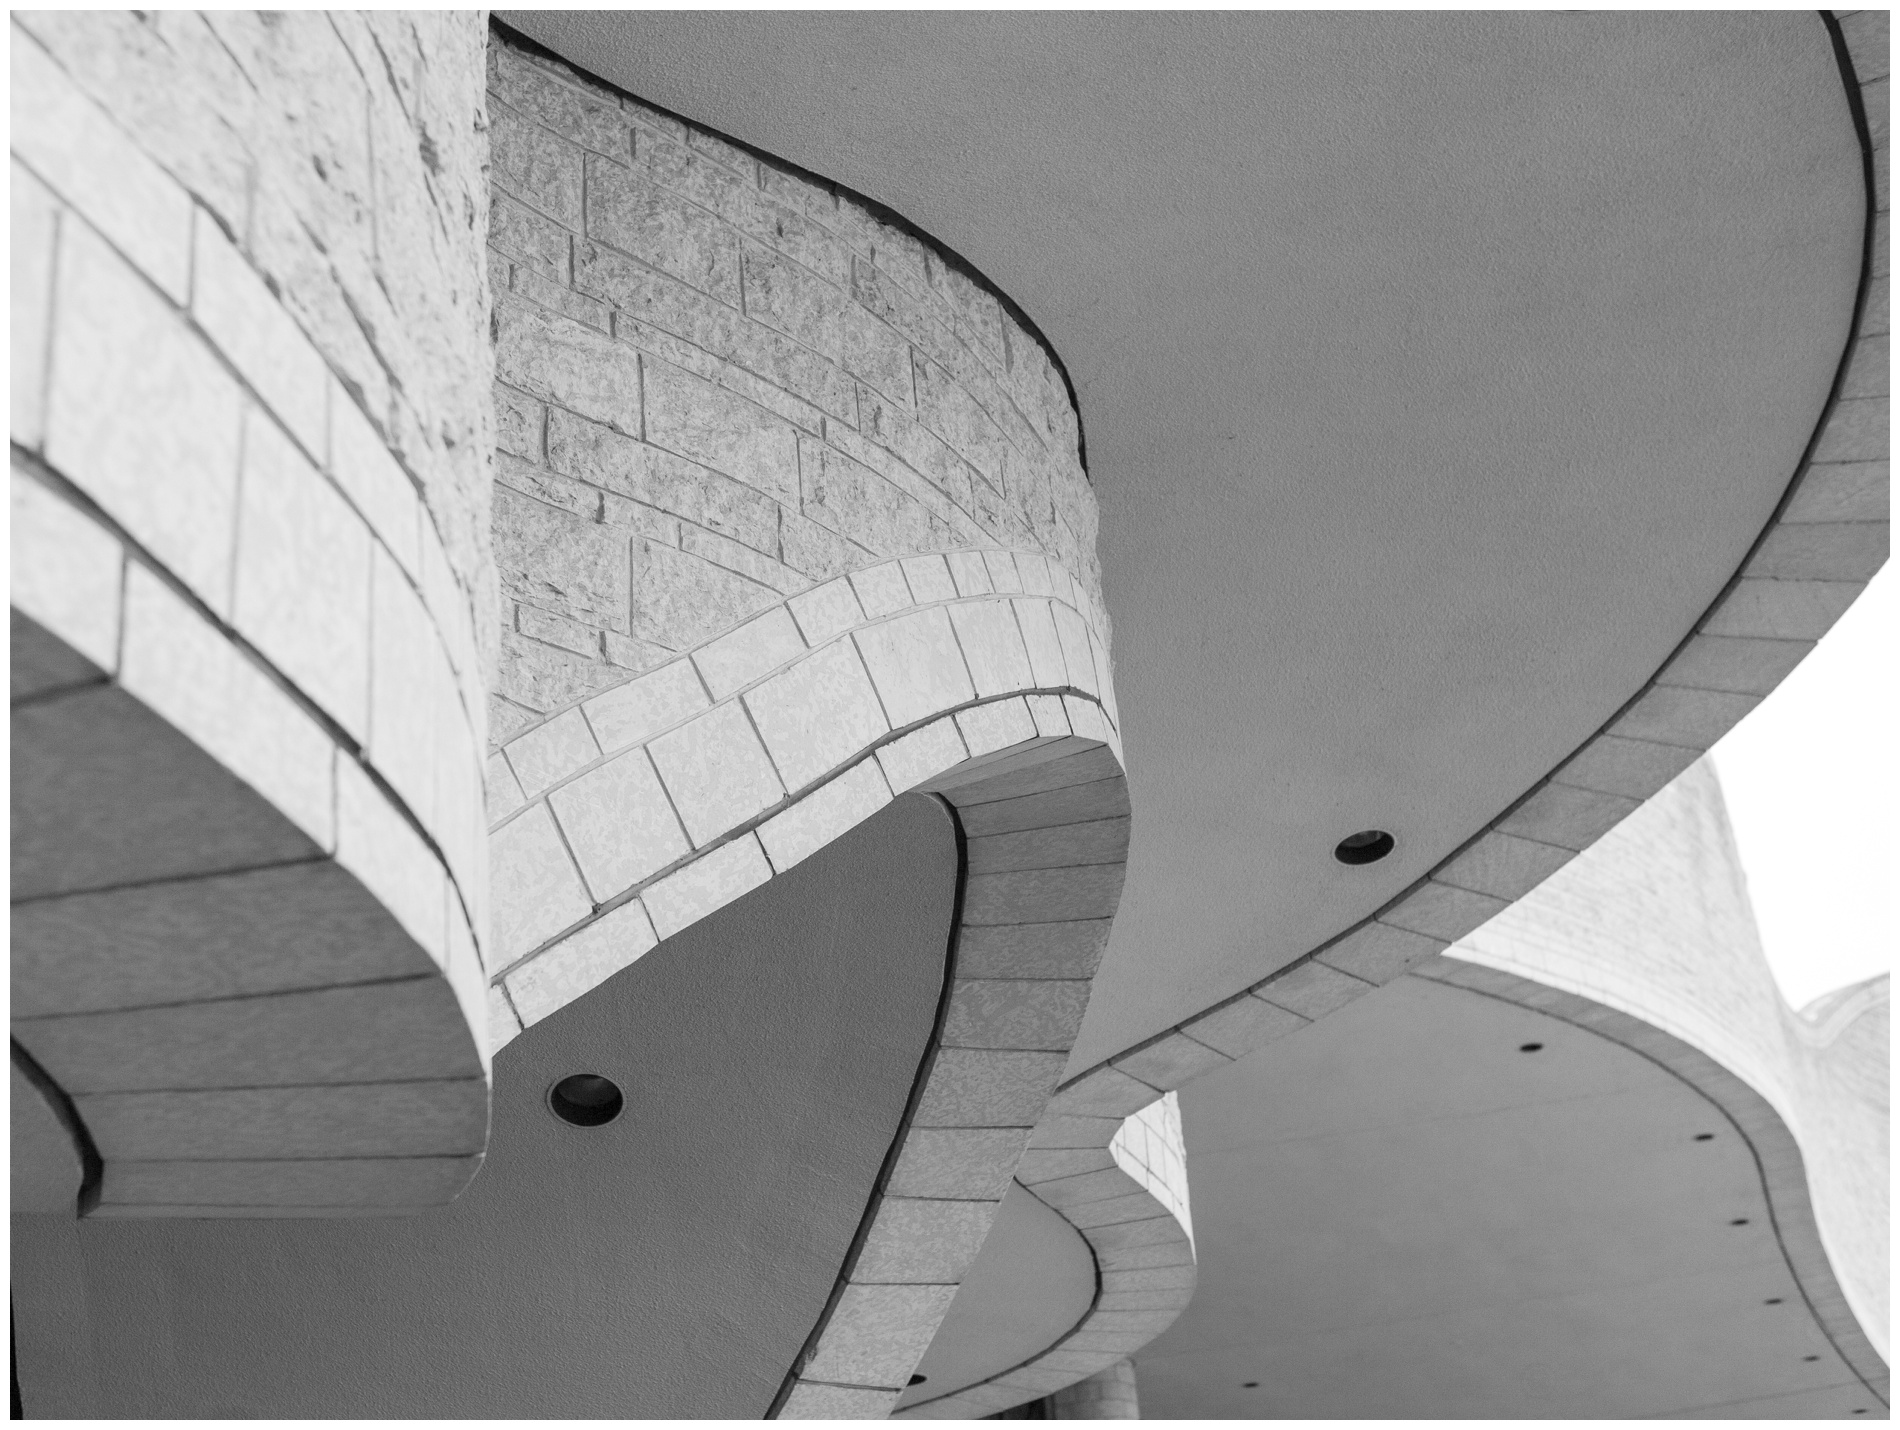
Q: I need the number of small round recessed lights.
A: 10